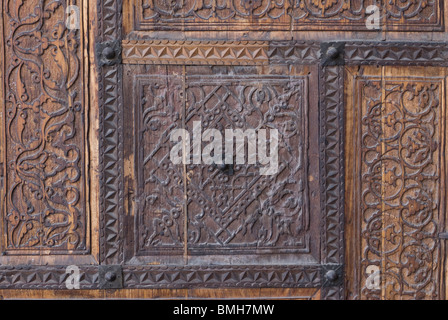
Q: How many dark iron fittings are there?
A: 5